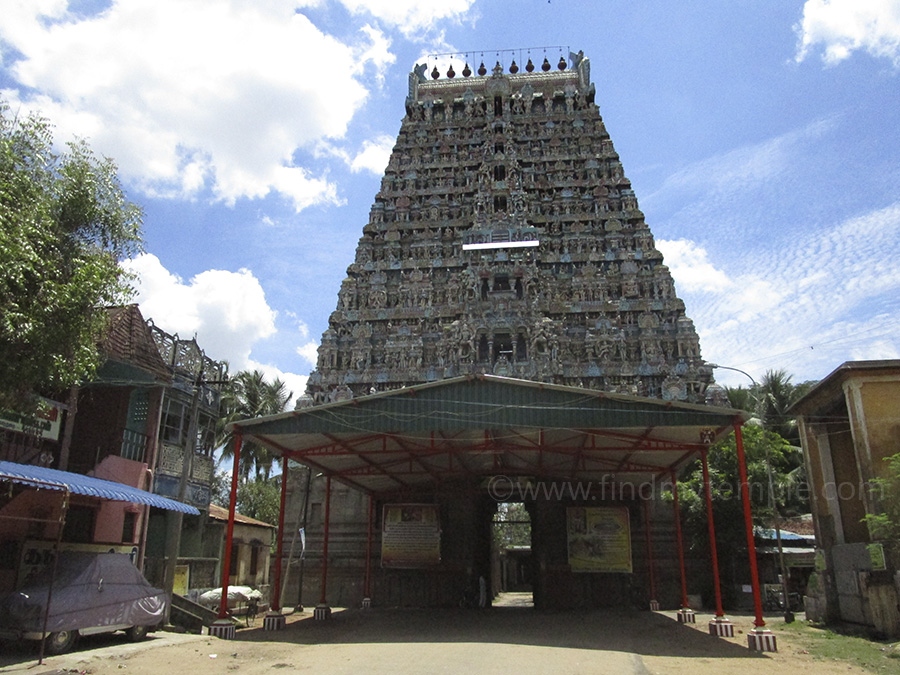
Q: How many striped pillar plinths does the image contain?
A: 8